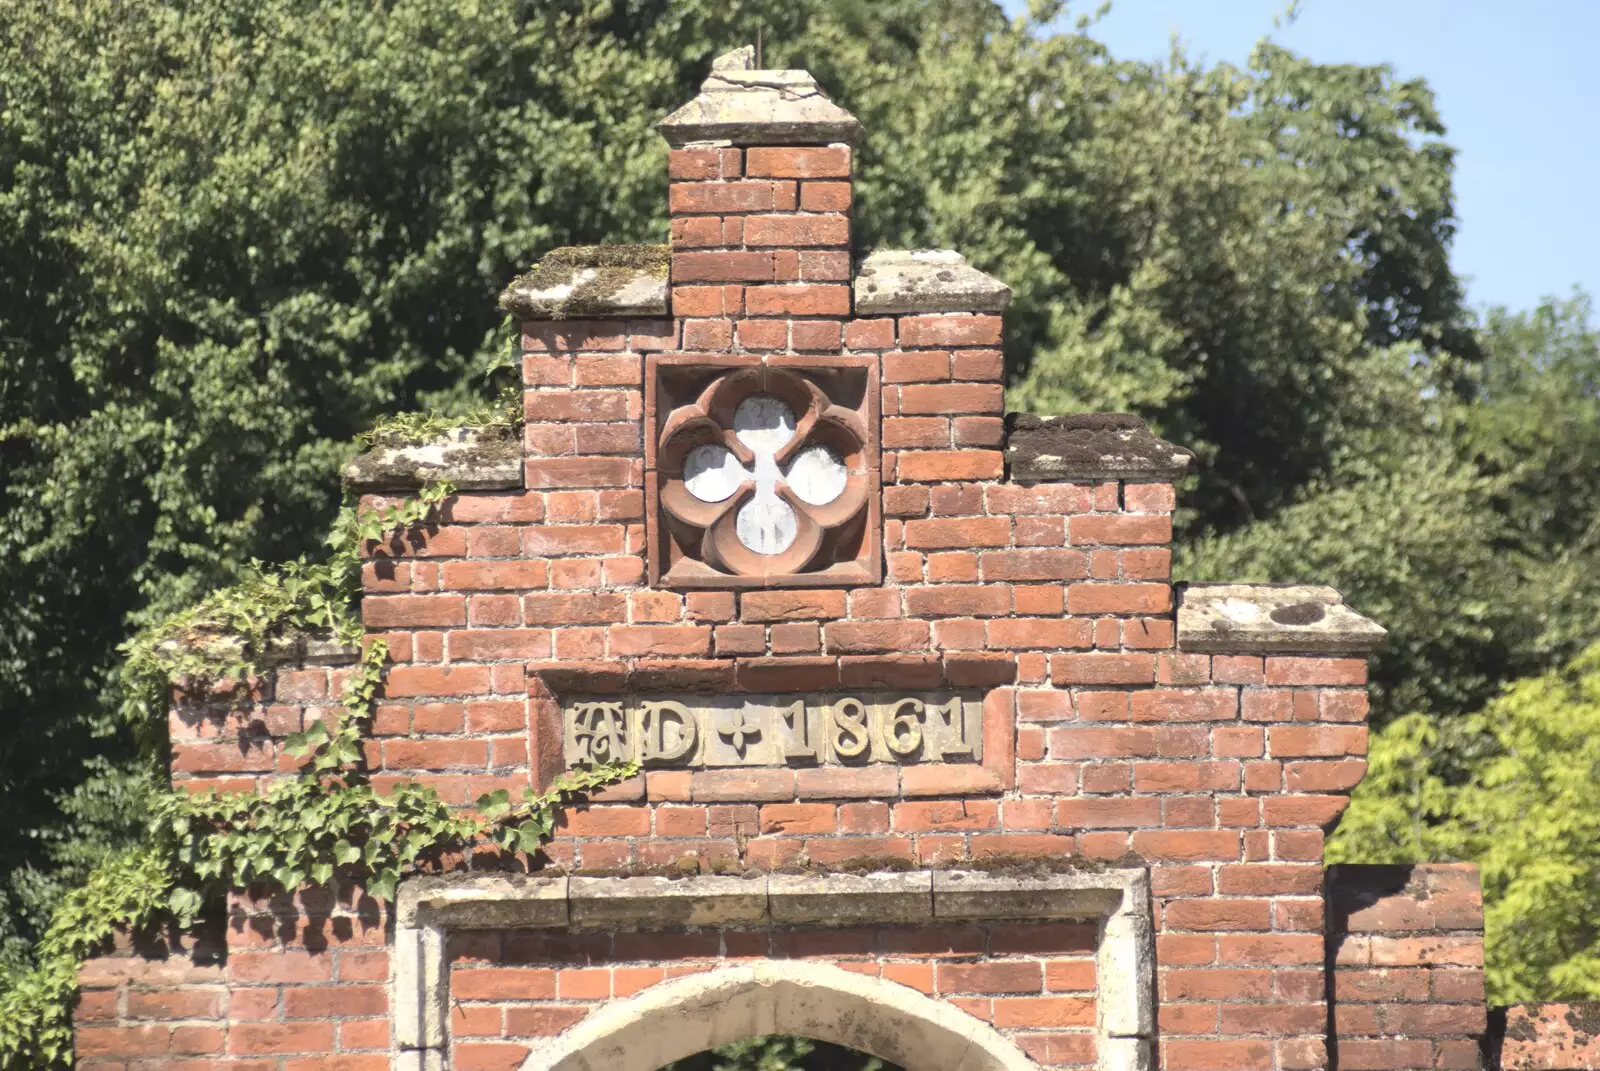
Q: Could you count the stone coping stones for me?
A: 7